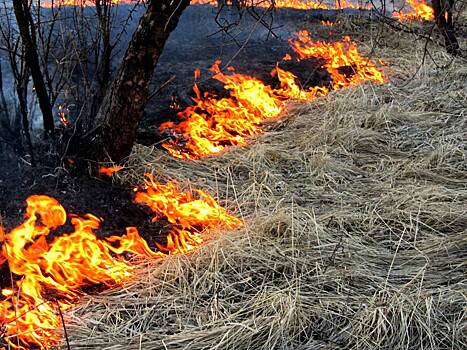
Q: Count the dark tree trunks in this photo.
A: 3